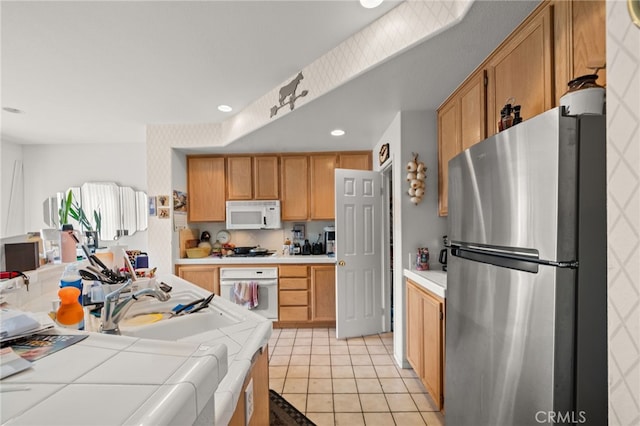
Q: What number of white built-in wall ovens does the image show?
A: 1